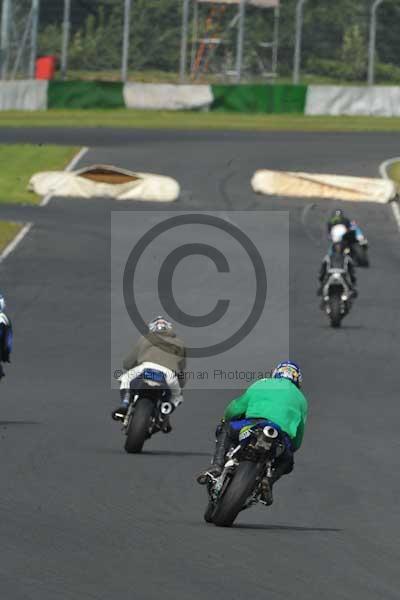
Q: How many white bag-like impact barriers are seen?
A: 2